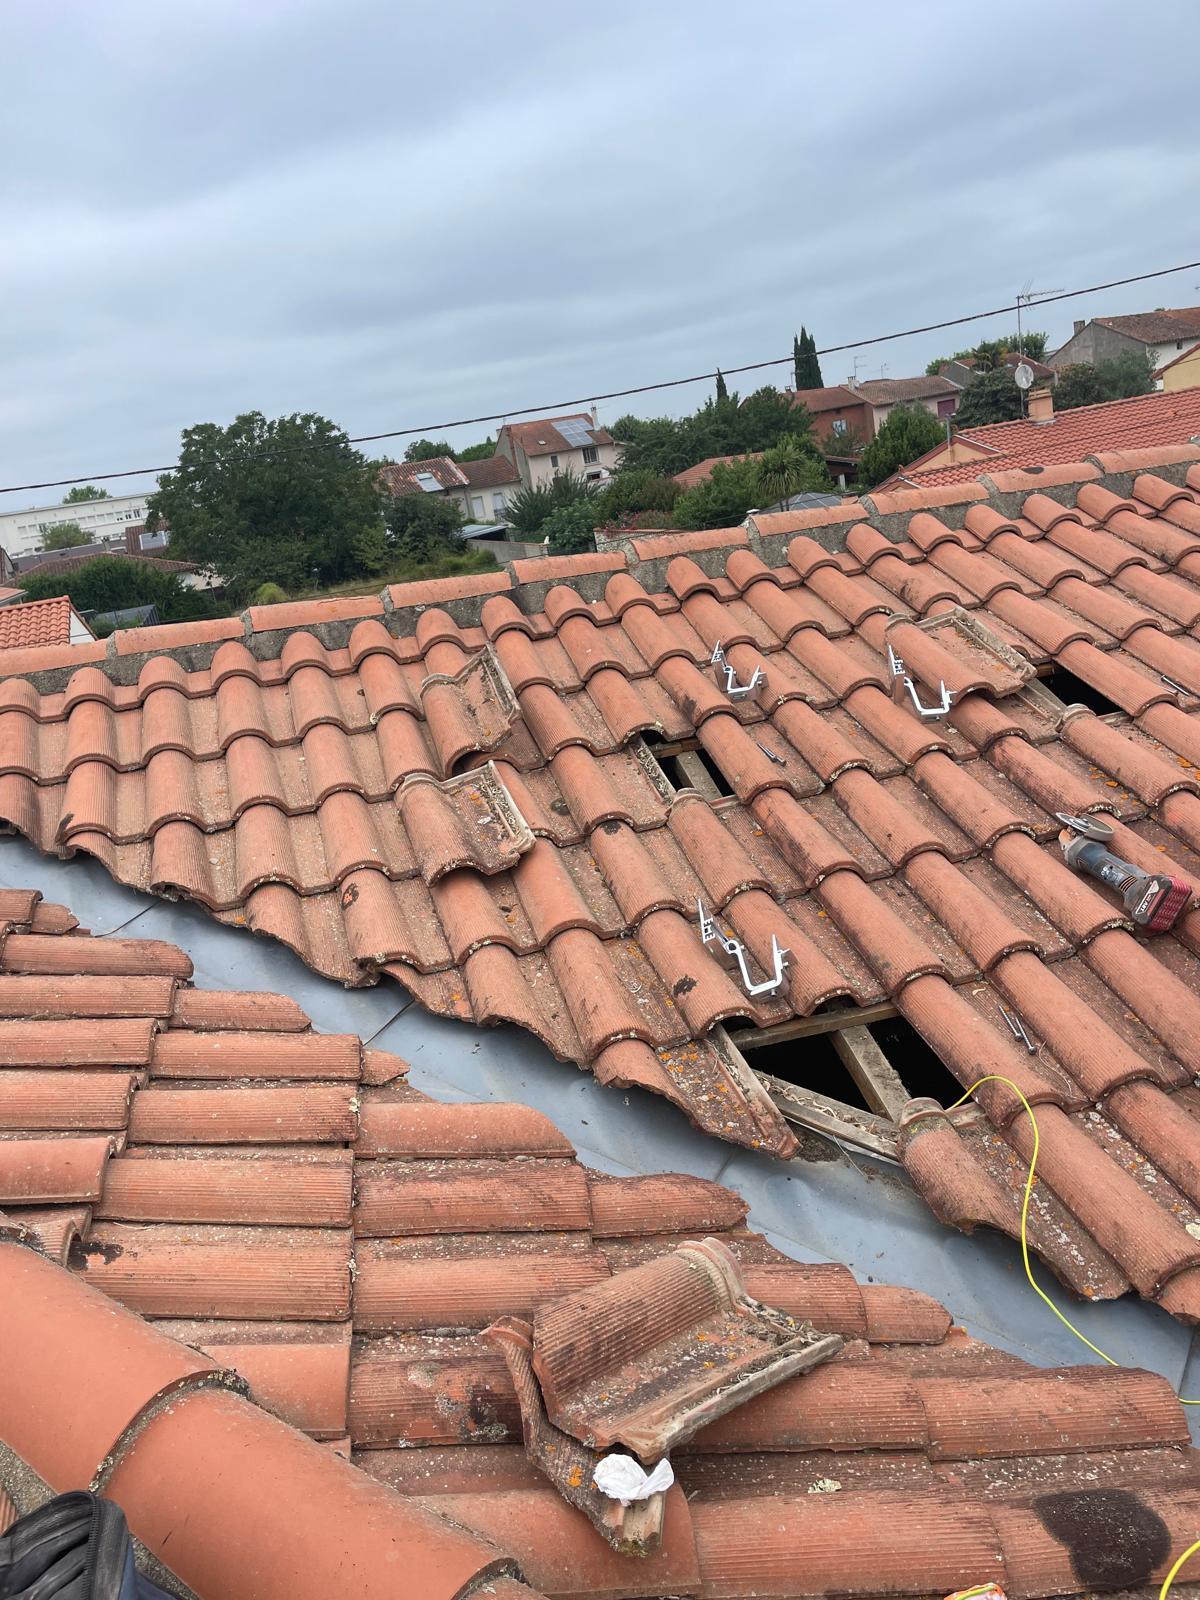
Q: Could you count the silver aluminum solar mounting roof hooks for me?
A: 3